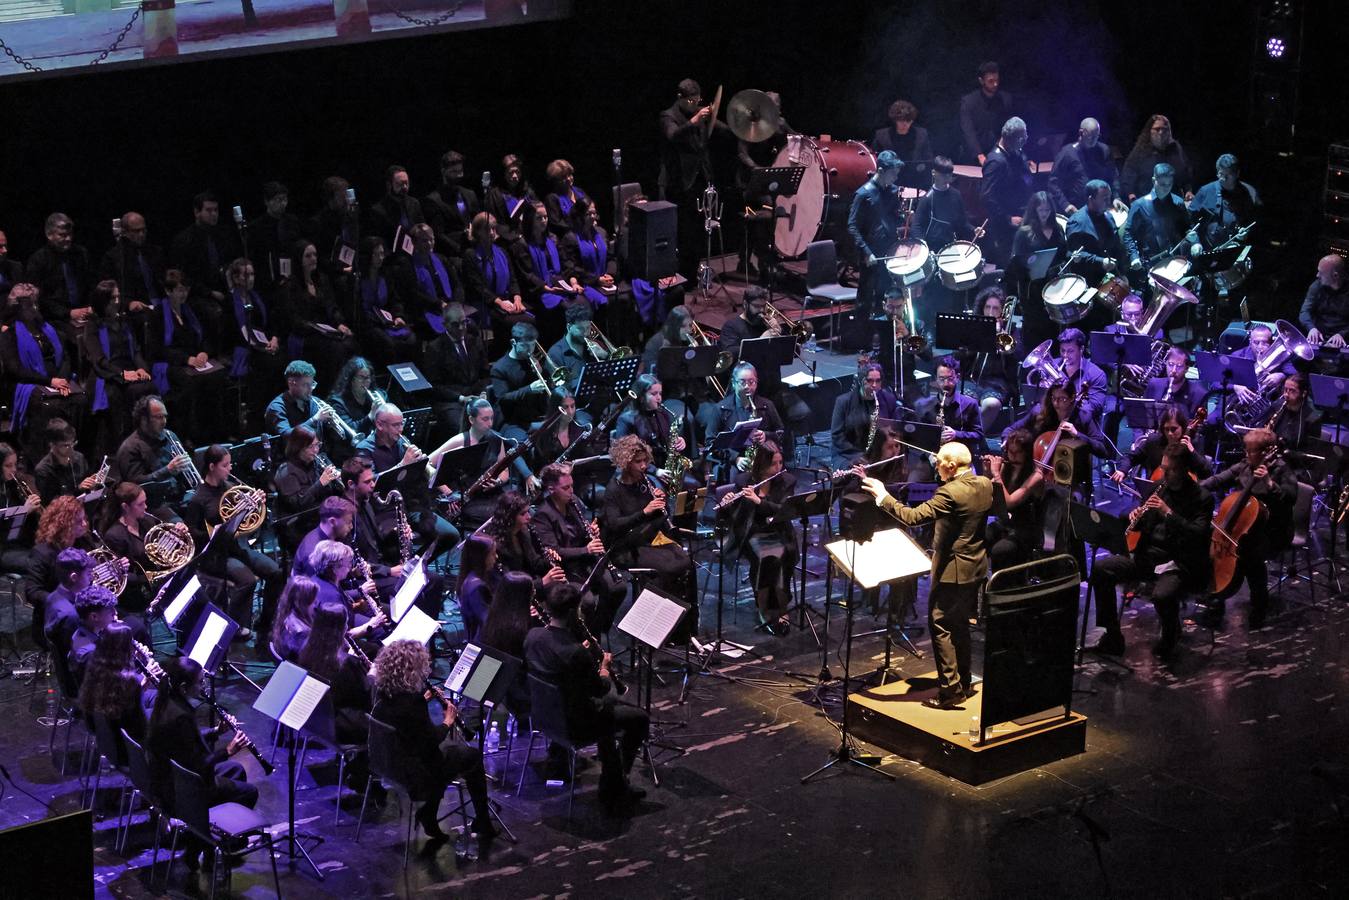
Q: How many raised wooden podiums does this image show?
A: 1